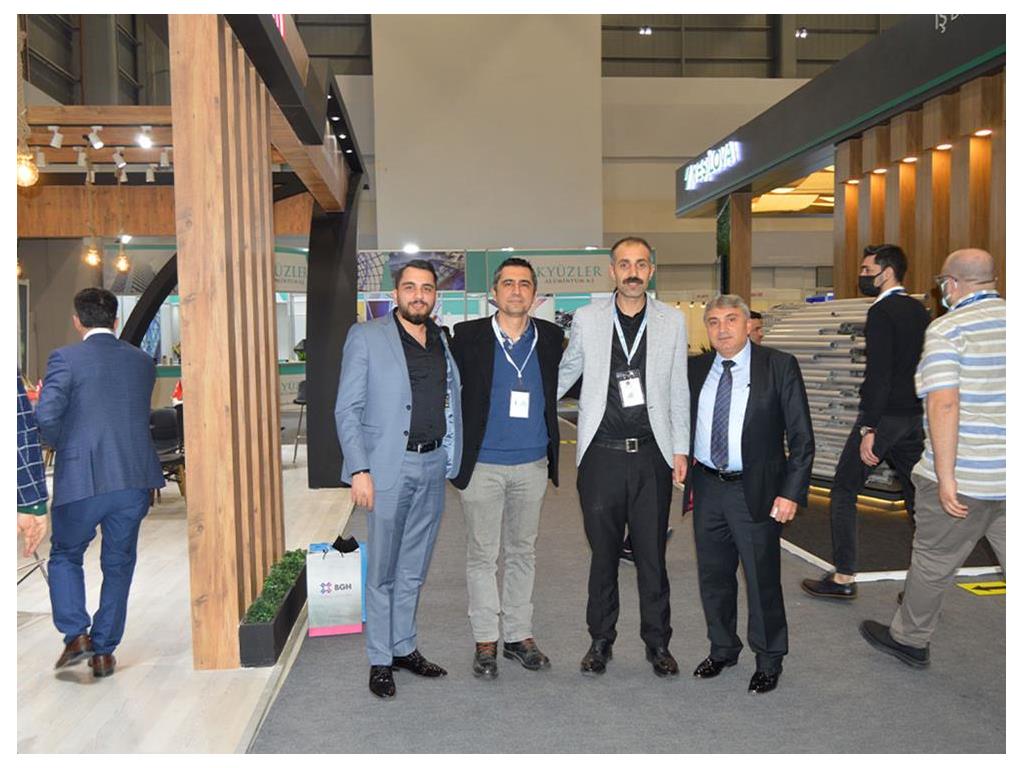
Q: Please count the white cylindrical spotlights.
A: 10